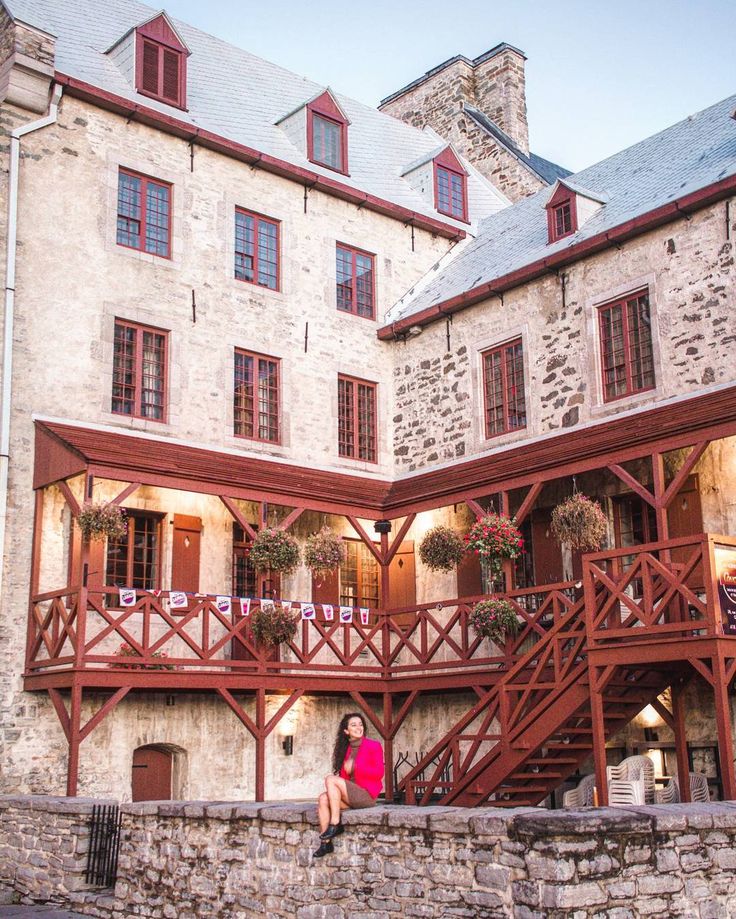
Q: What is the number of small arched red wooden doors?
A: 1